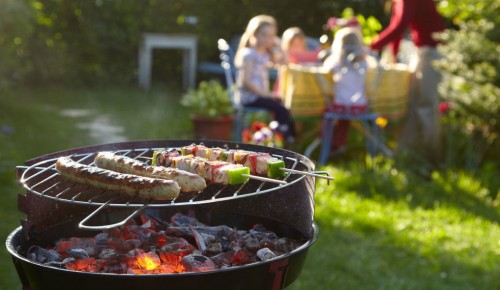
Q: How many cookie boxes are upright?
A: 0